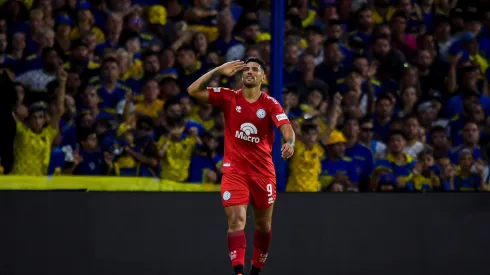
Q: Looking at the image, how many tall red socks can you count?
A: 2